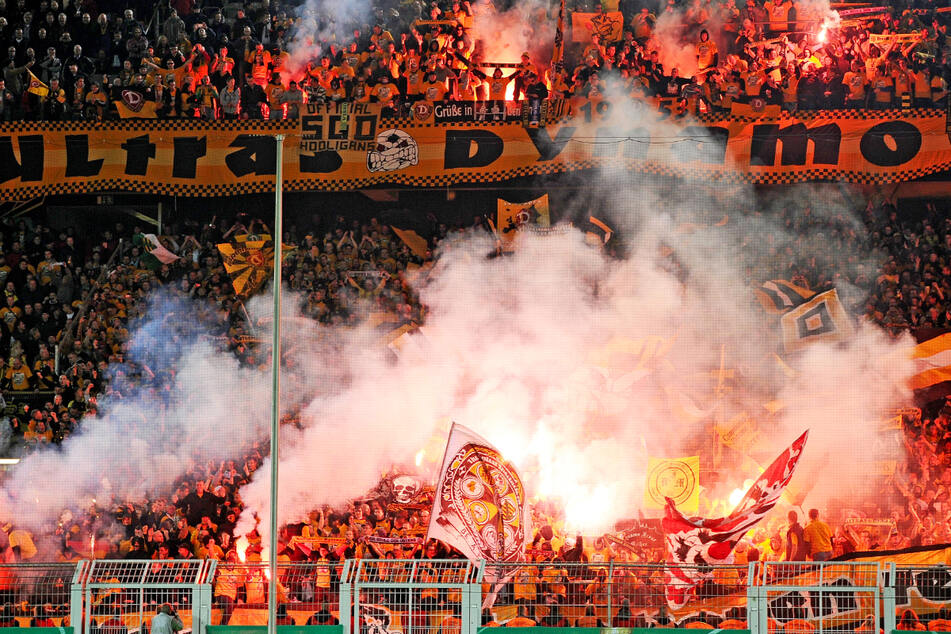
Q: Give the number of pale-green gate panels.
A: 3